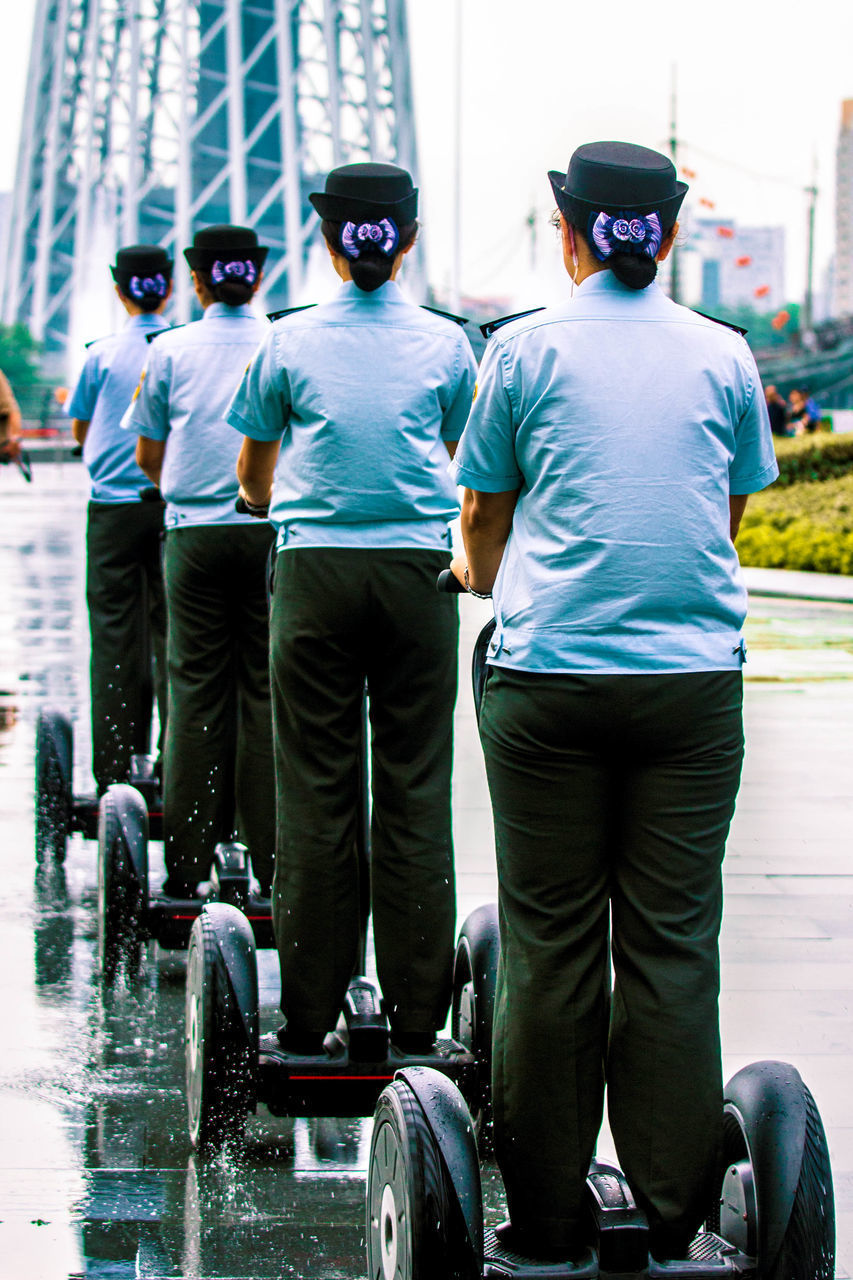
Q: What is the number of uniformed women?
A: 4